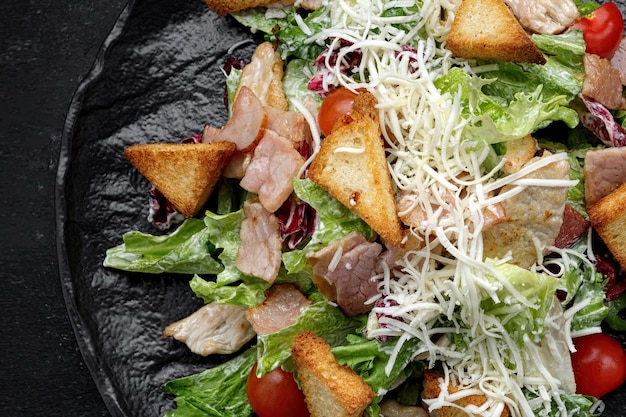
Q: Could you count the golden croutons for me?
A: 7